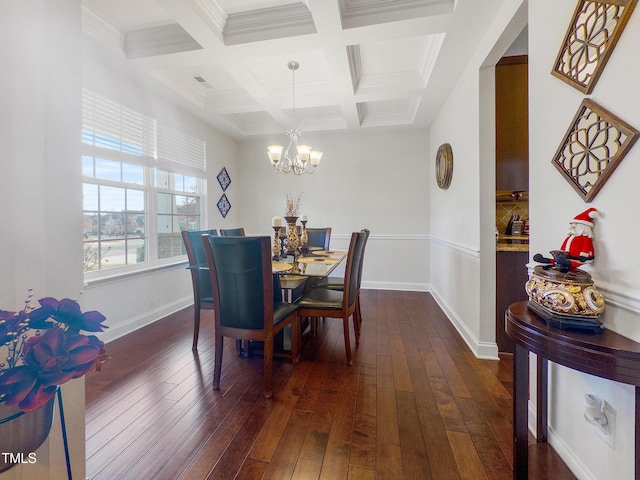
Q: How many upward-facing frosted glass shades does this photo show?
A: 5